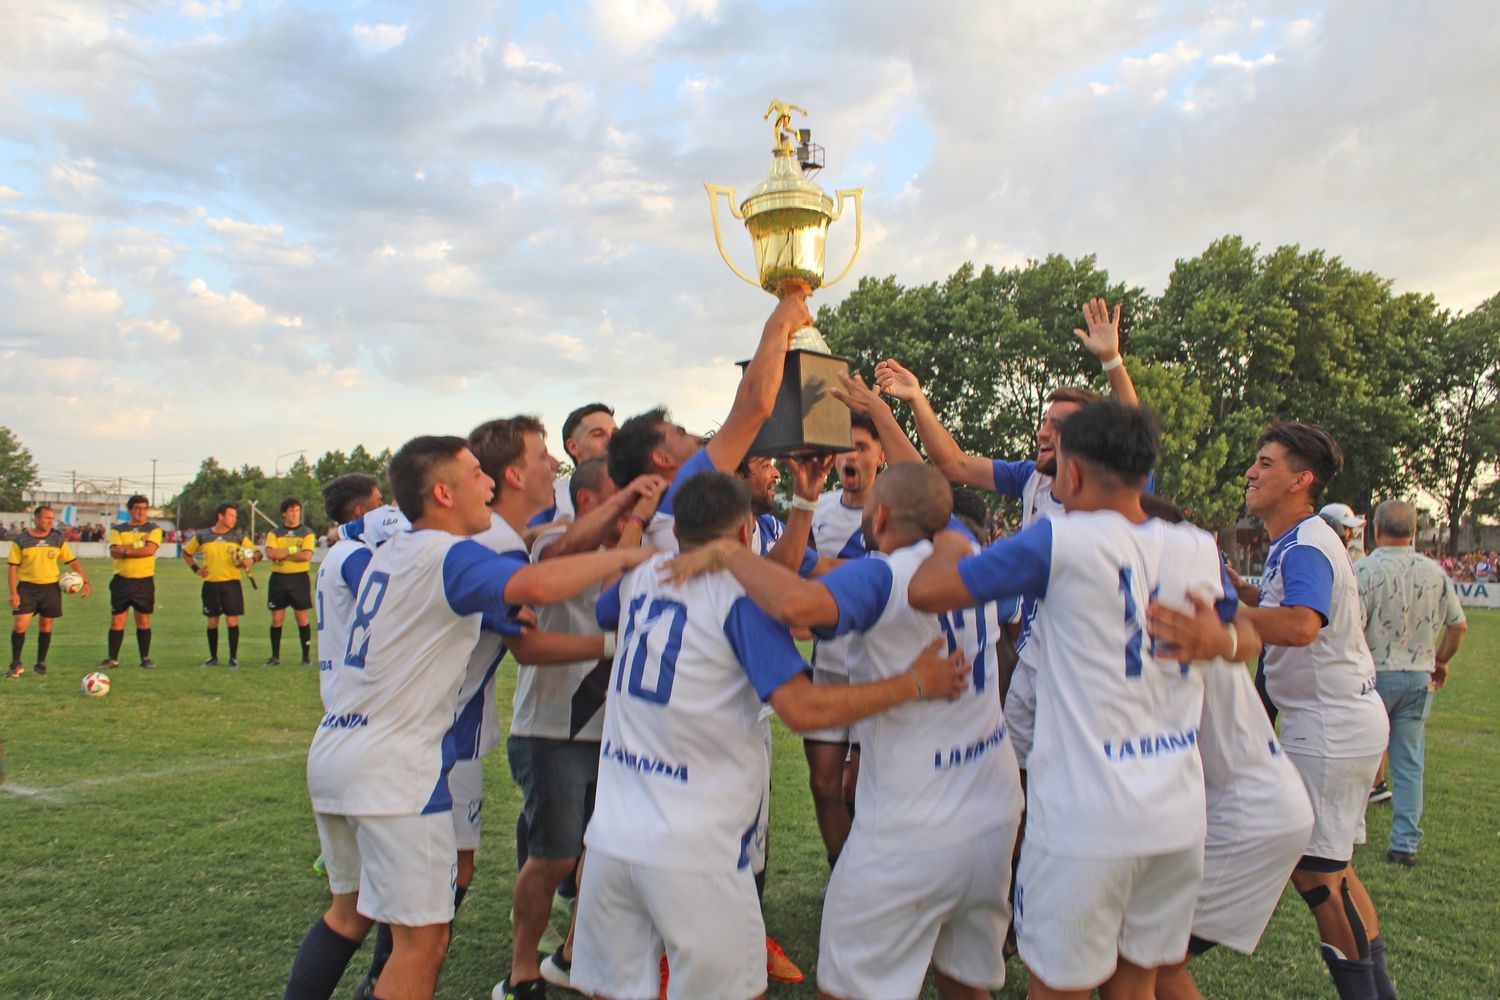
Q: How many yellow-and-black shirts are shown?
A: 4